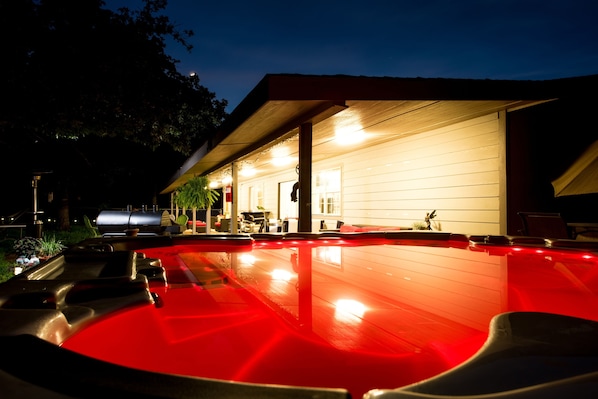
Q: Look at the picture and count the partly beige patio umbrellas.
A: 1